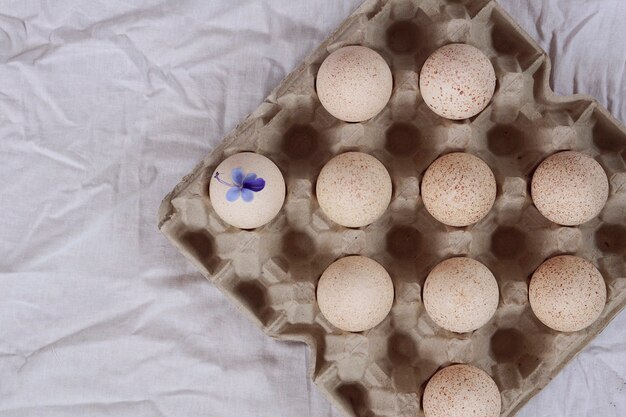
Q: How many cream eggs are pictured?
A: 10